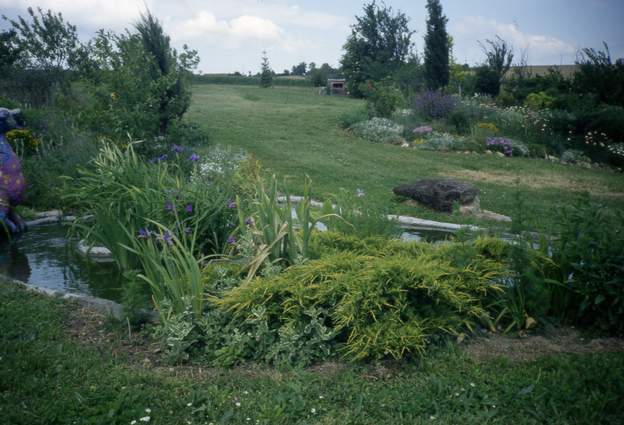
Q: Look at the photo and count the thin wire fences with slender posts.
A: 0